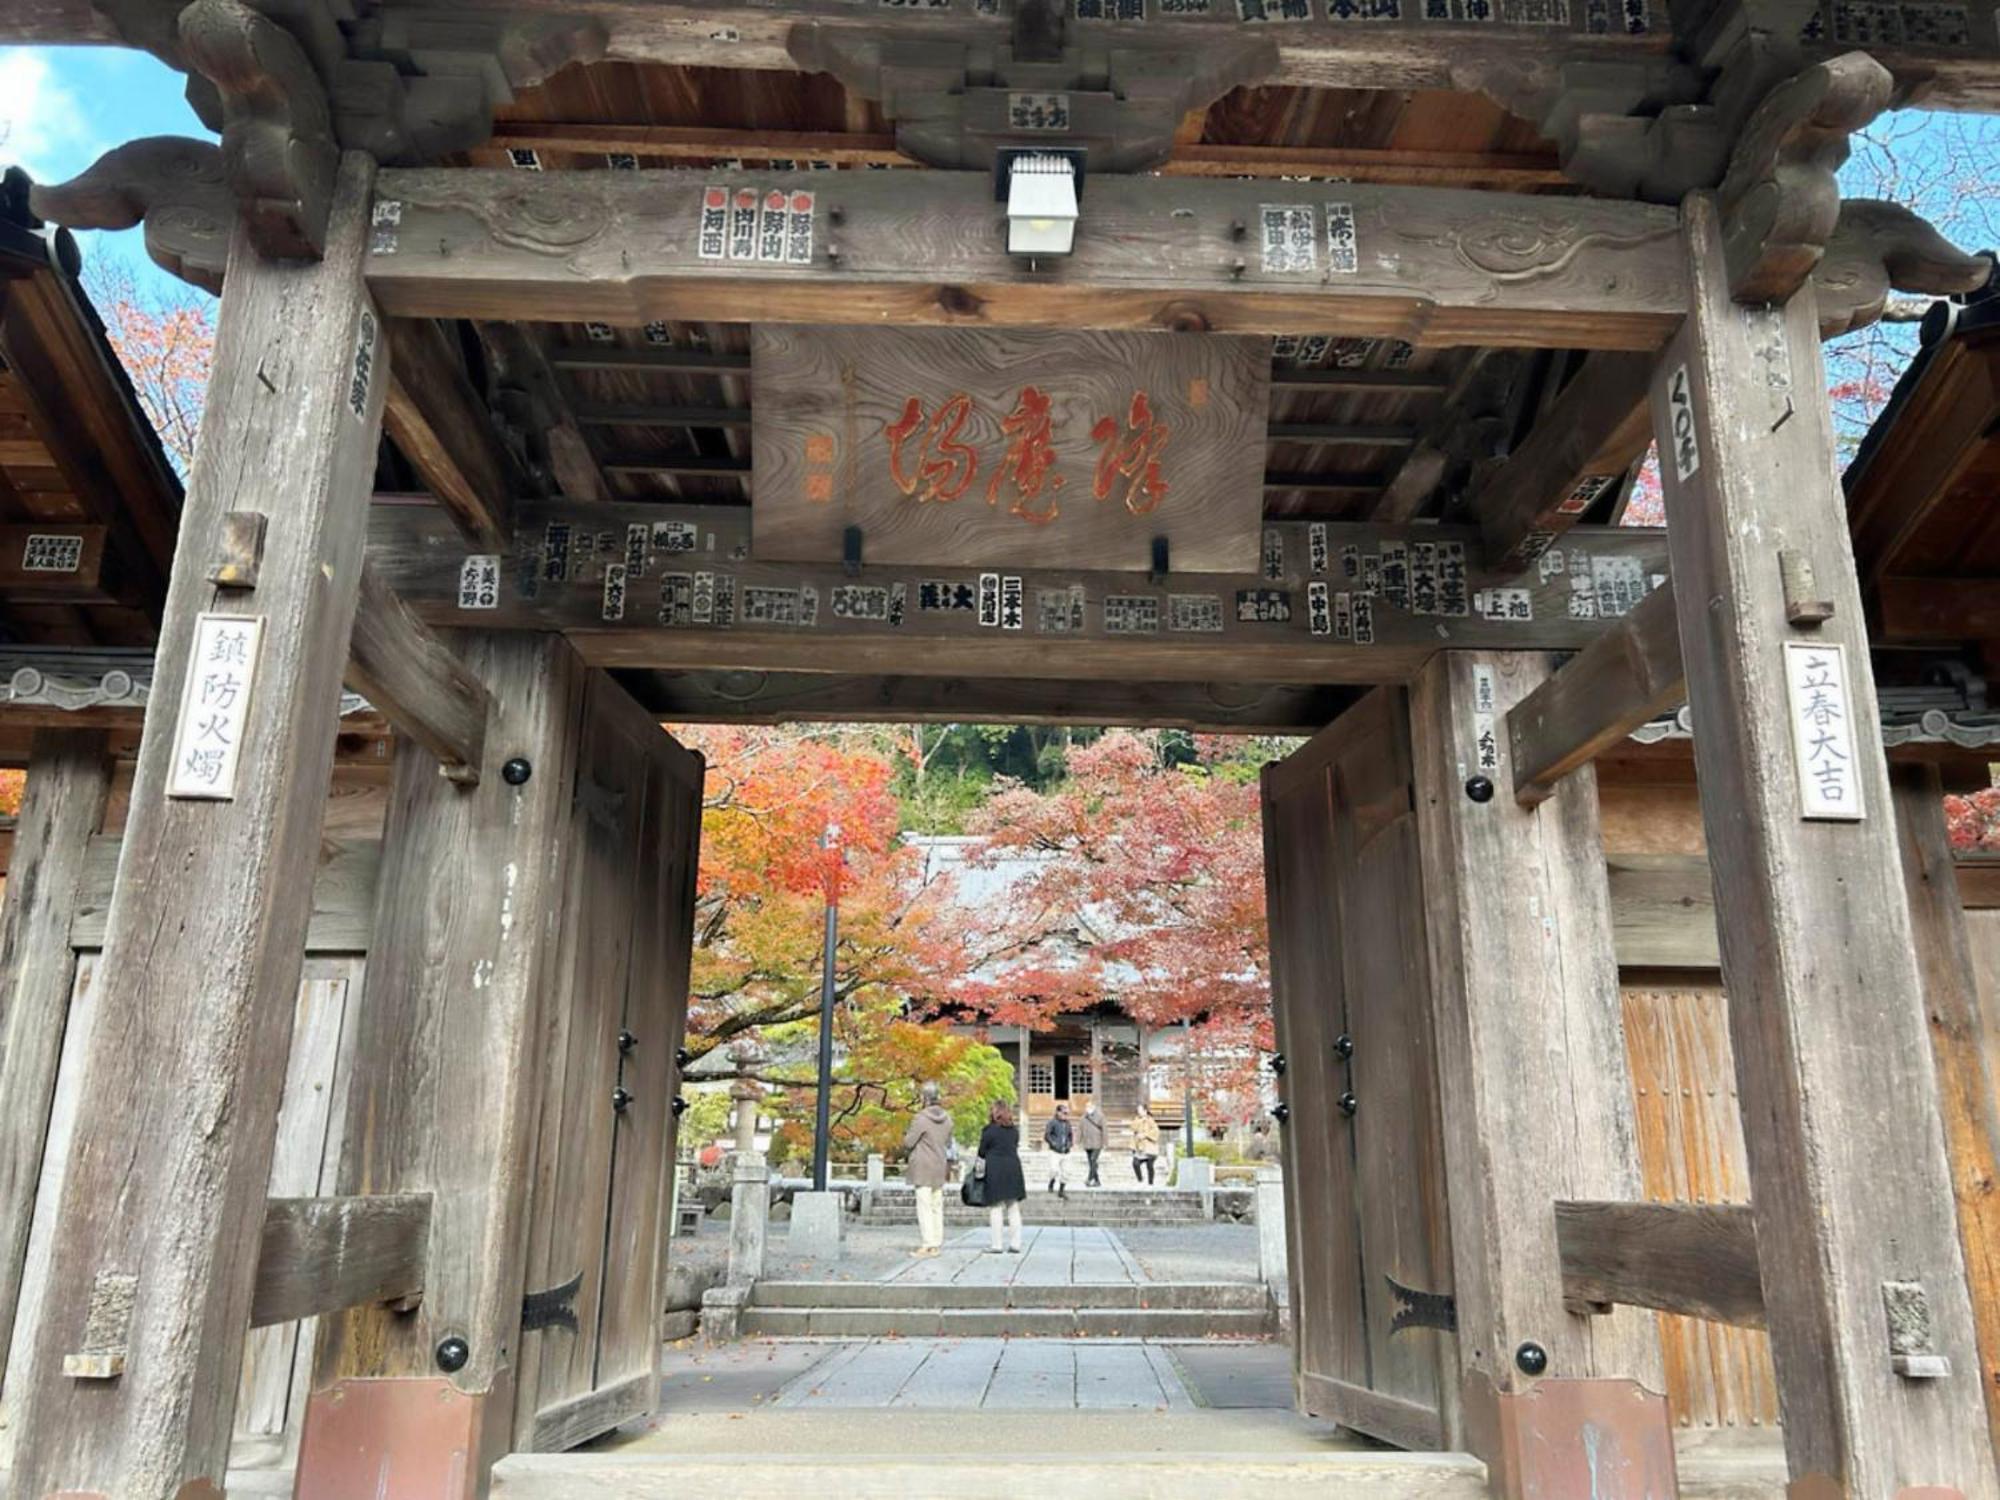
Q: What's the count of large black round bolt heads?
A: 4